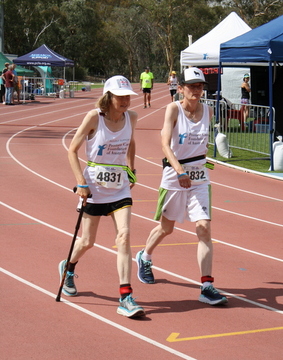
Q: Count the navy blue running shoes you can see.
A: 2